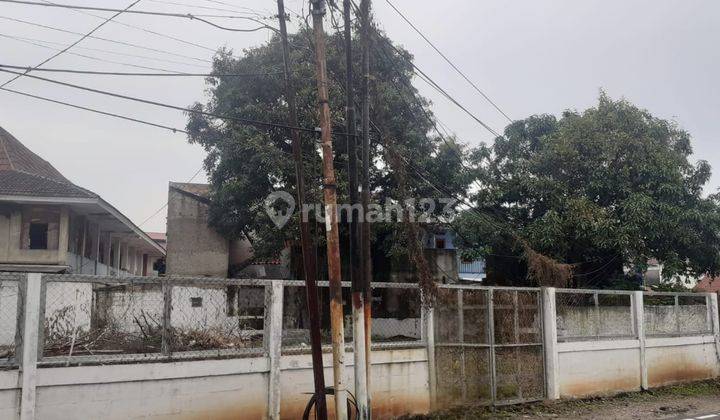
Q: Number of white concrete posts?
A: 6